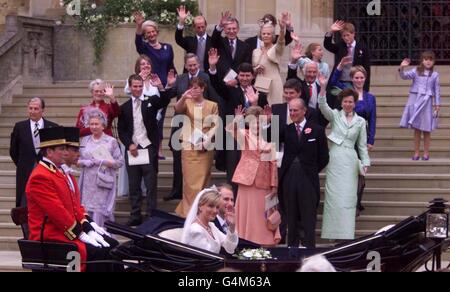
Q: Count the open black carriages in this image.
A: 1